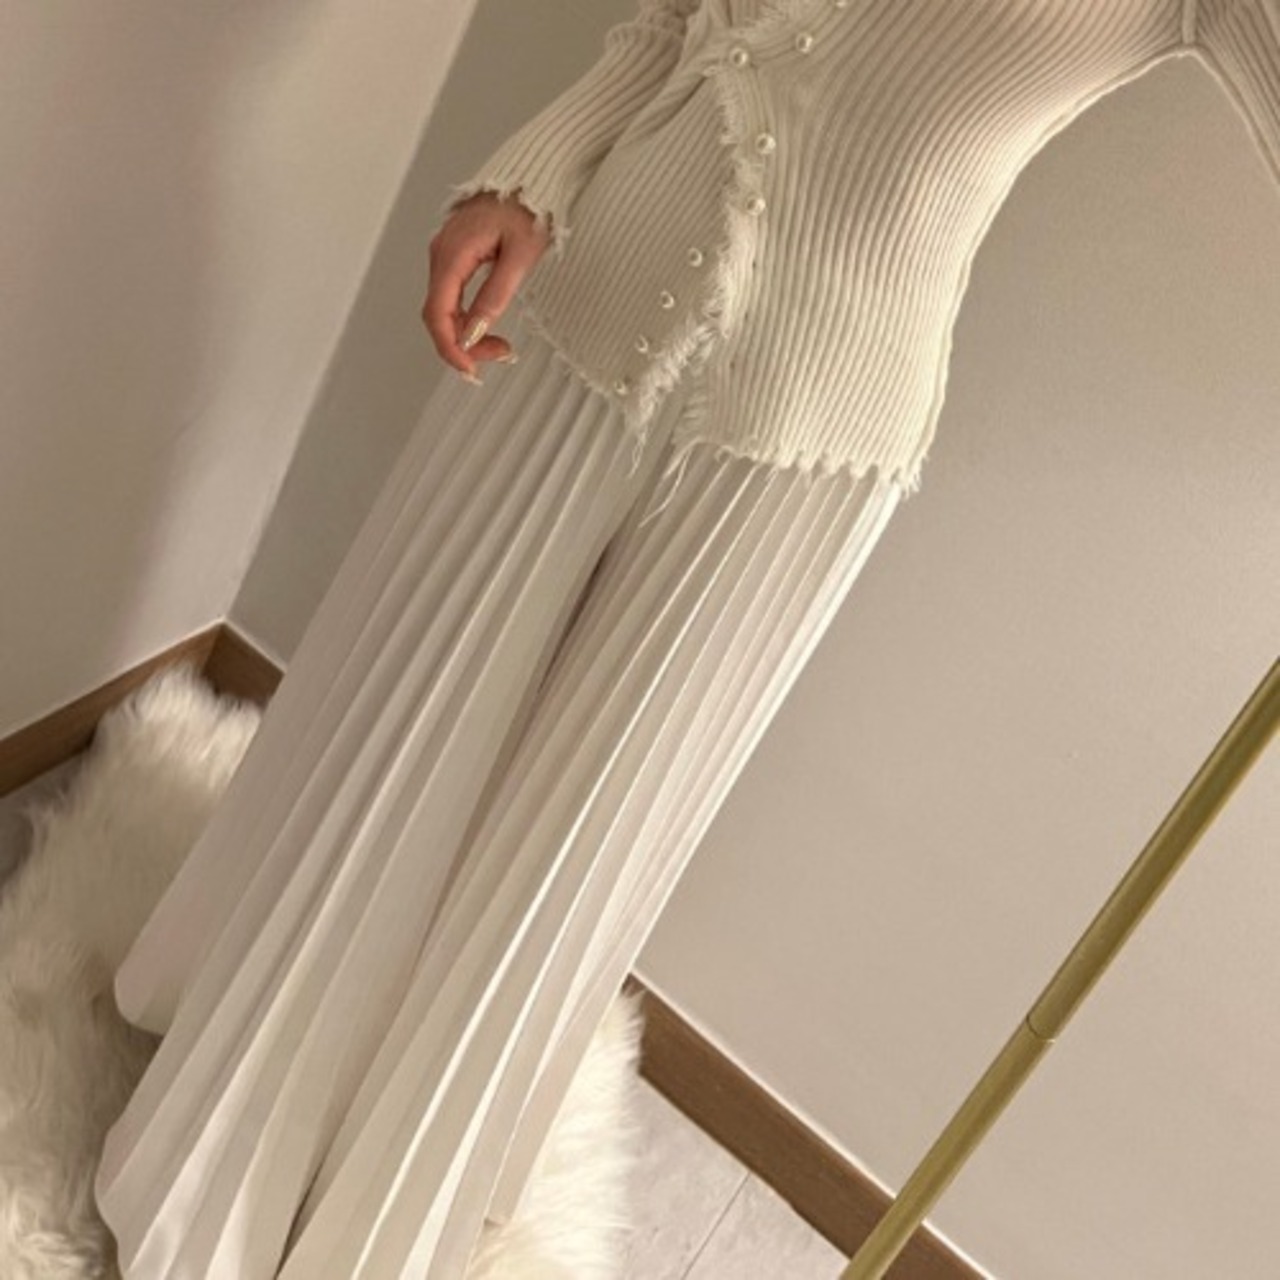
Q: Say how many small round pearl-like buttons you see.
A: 9